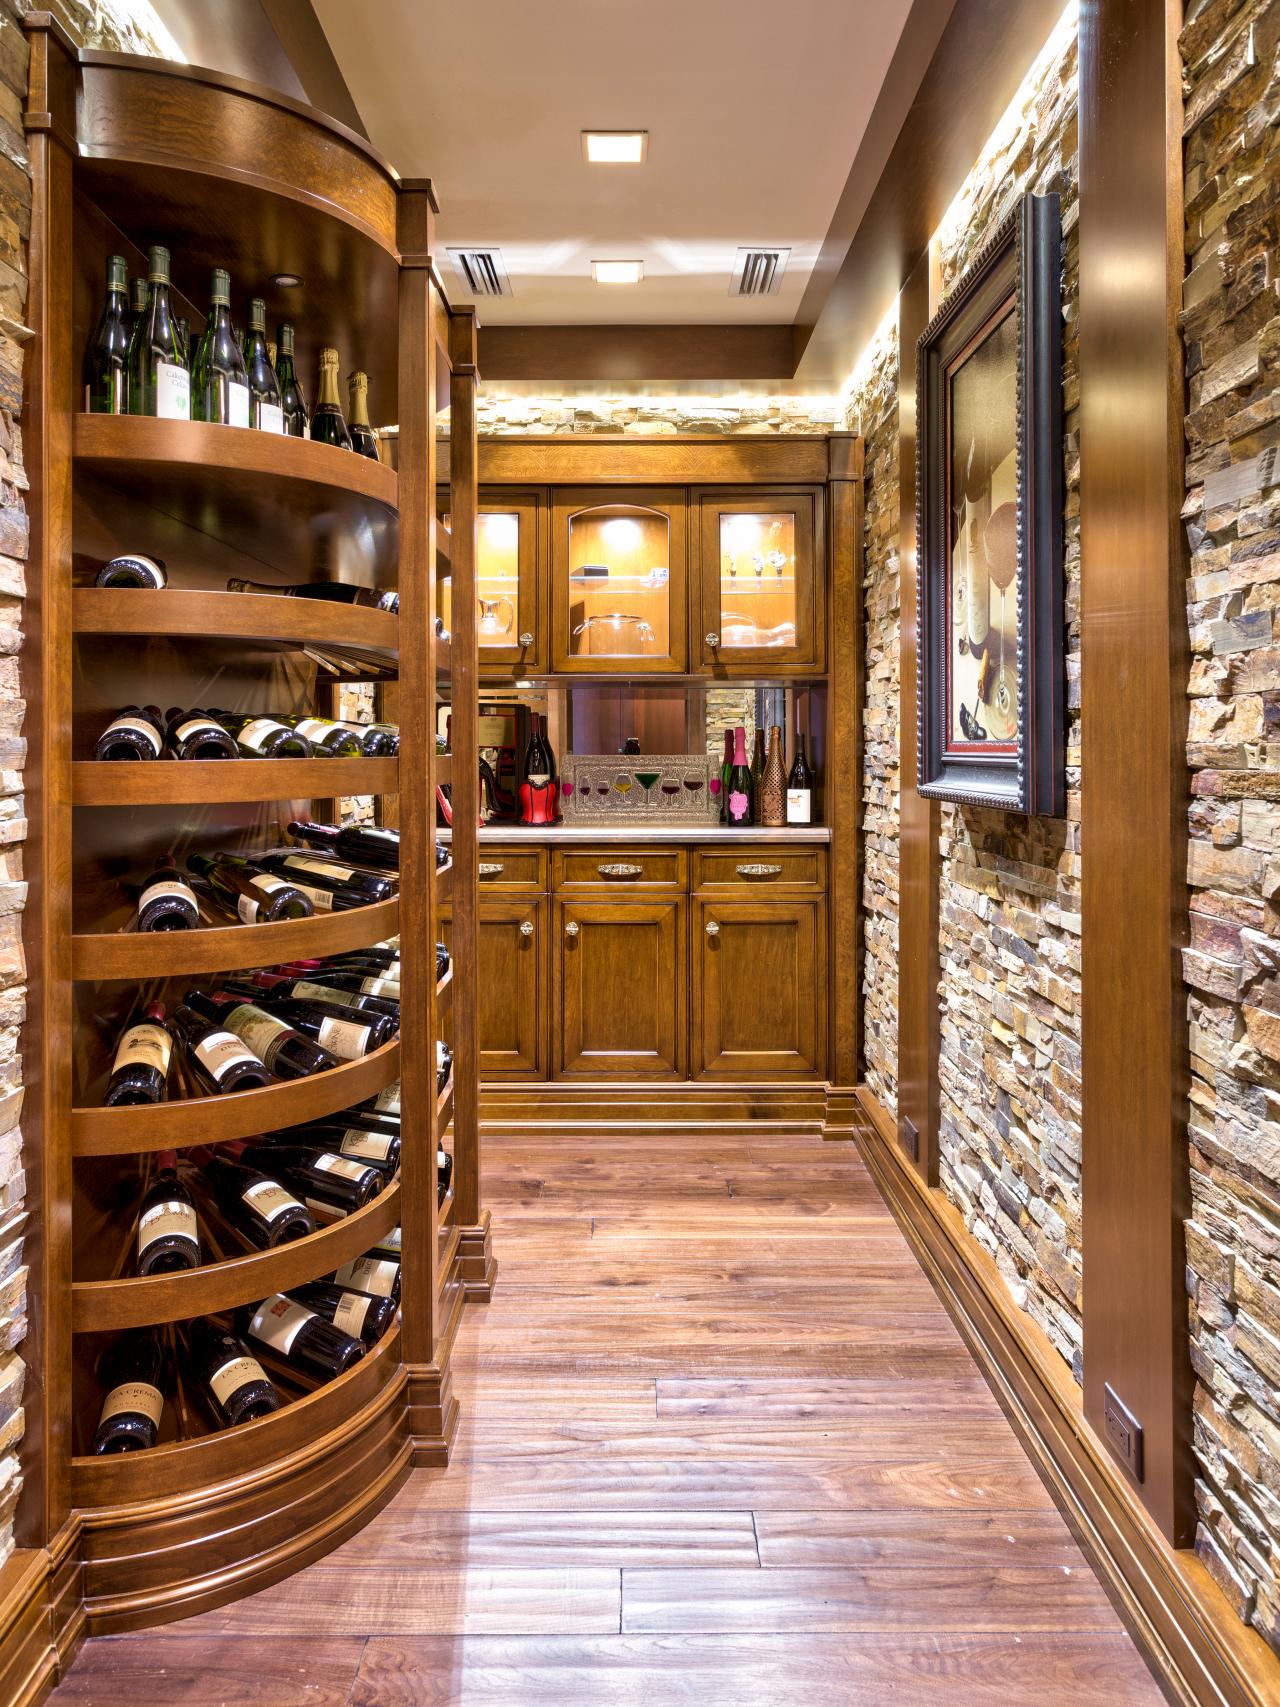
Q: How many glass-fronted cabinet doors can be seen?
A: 3